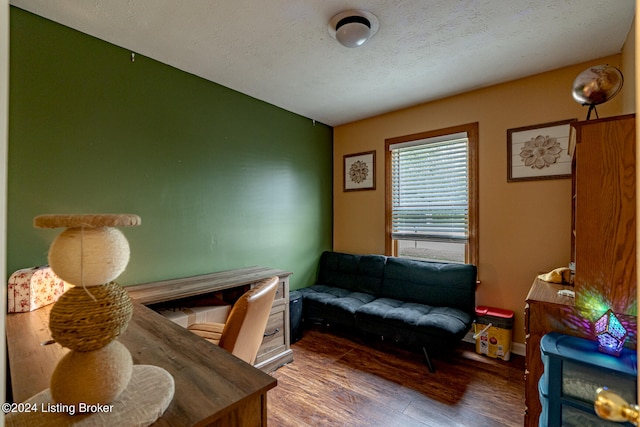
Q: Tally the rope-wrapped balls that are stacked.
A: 3